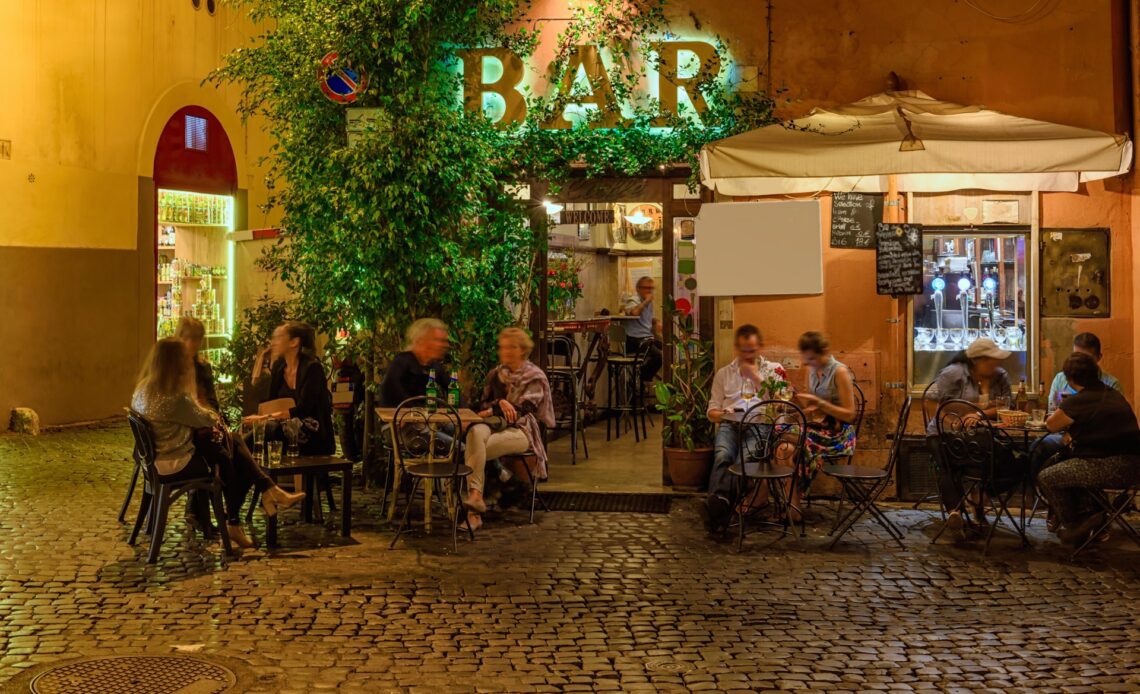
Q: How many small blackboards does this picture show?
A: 2